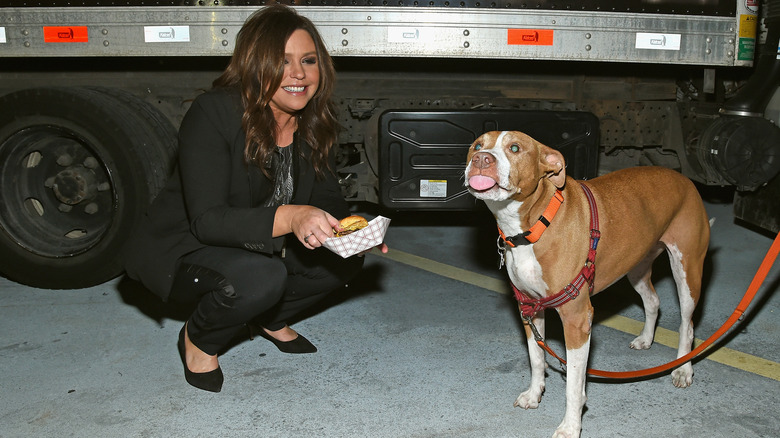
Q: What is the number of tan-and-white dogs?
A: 1